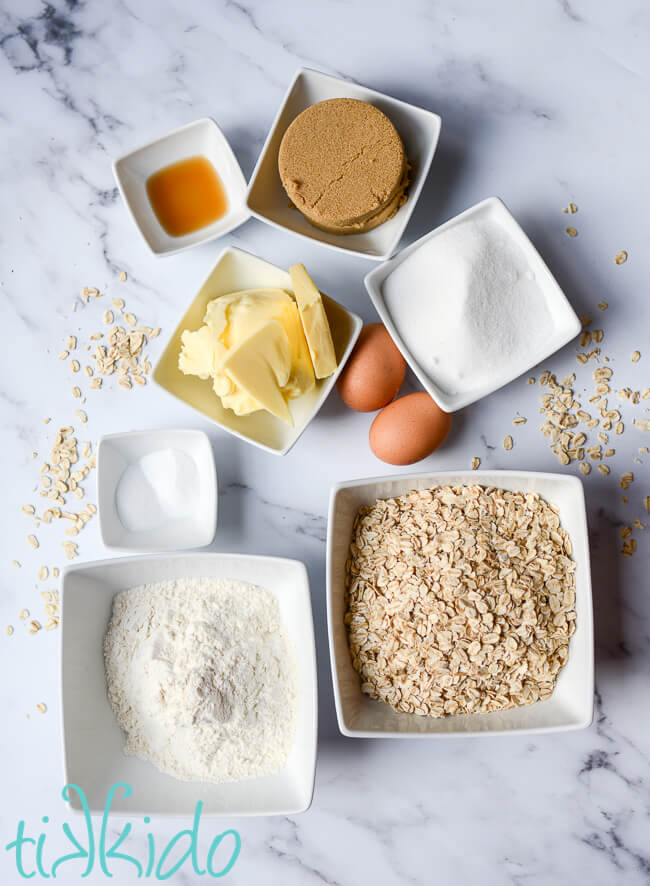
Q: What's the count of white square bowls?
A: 7